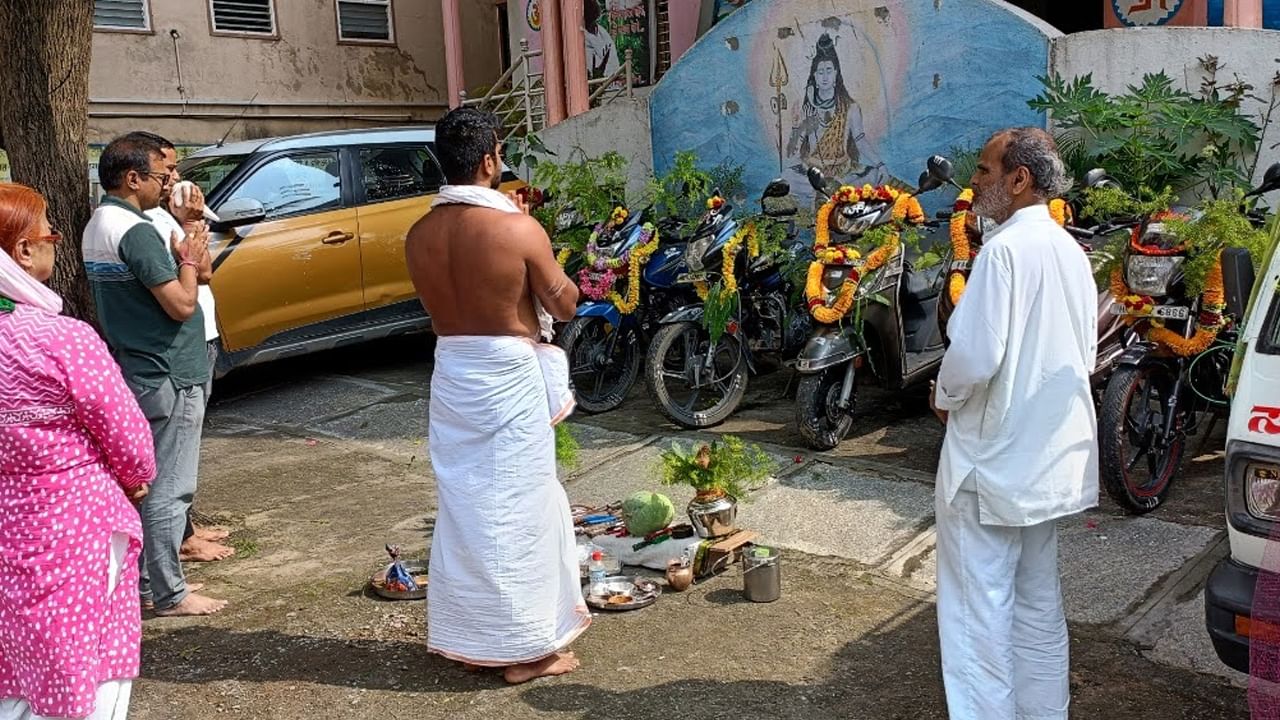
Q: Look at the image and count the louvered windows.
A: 3